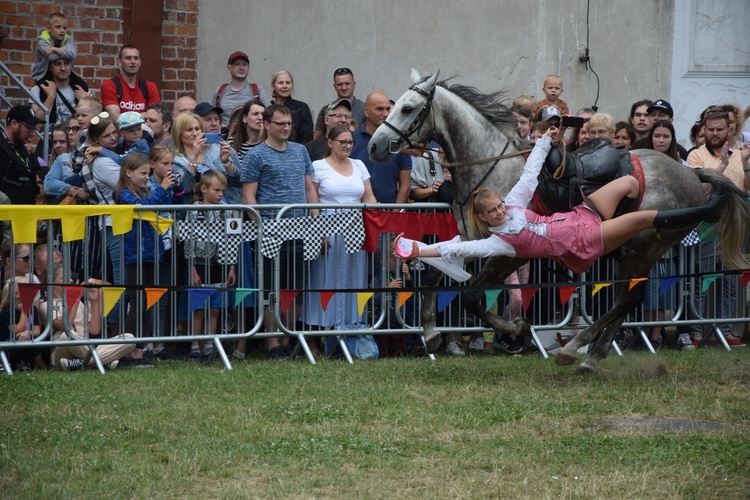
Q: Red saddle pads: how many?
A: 1